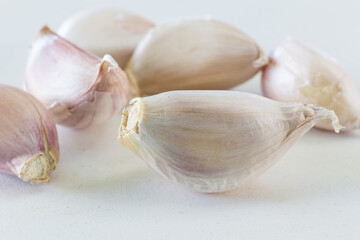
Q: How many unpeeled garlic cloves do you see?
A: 6